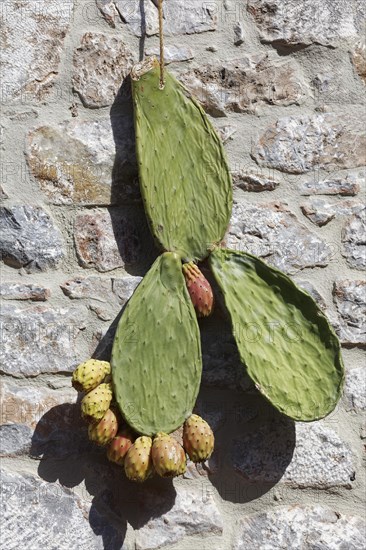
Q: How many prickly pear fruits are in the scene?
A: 8